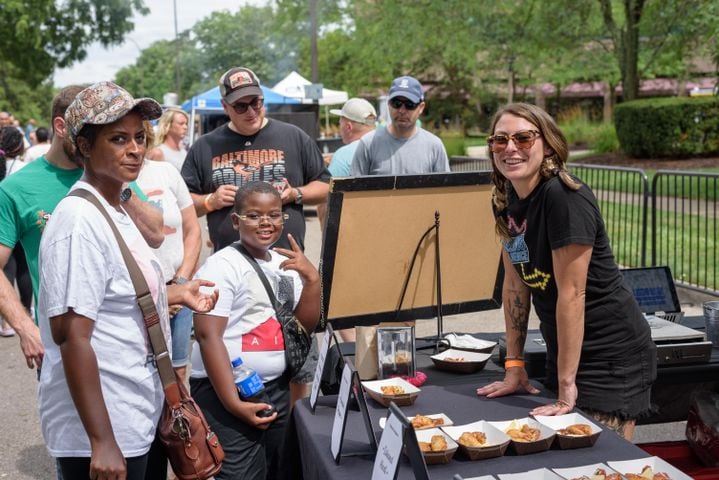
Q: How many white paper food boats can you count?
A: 12